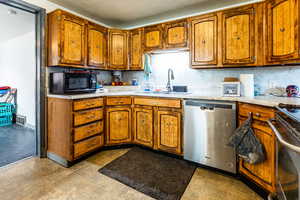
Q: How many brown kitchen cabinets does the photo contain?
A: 13